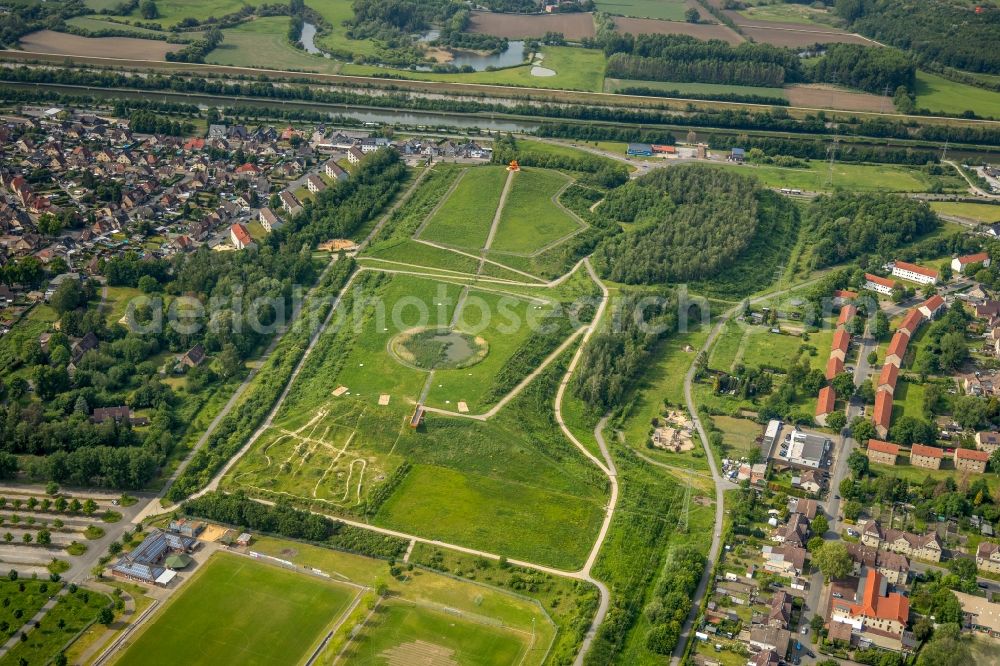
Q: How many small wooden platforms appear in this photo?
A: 3